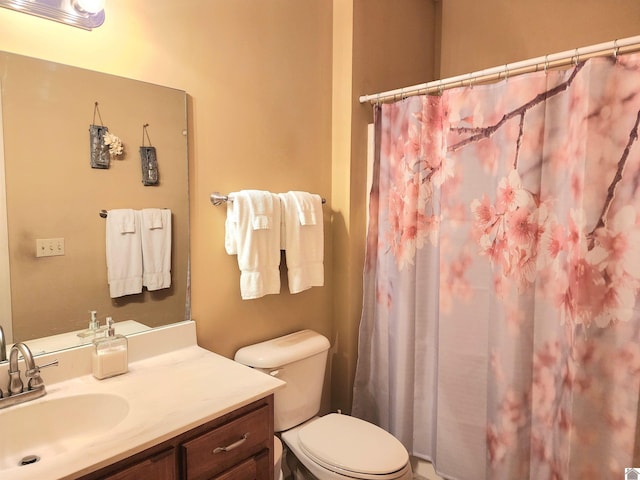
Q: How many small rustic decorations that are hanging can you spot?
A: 2